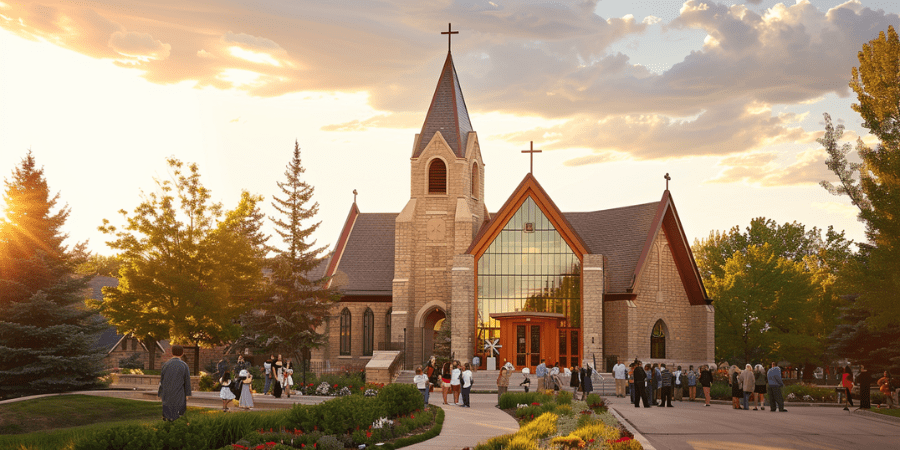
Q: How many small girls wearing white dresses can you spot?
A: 2